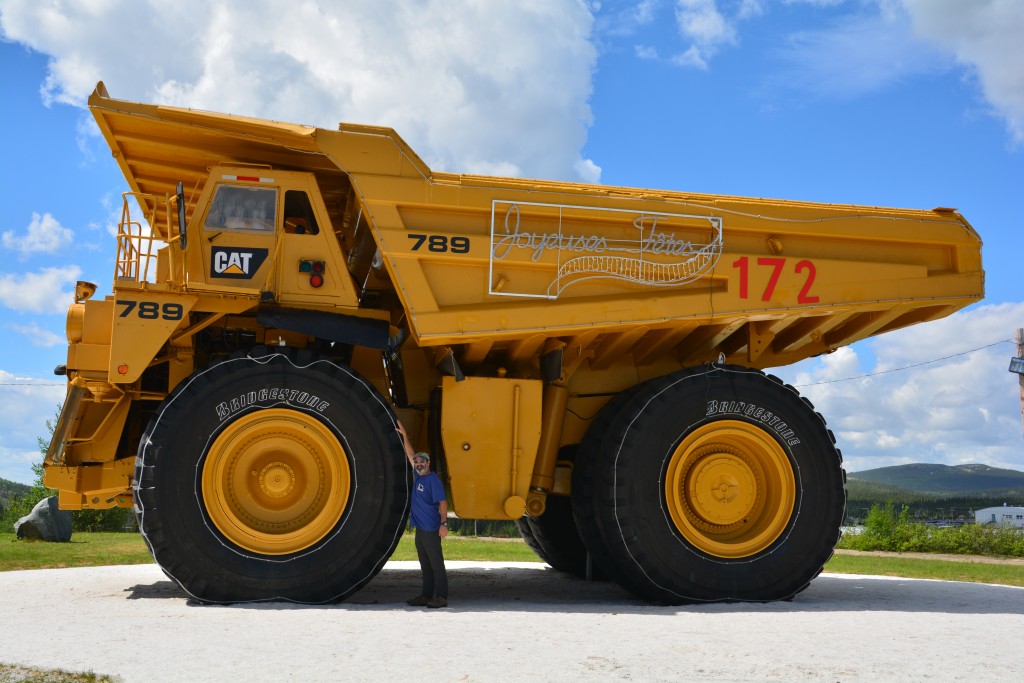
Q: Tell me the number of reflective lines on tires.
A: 4